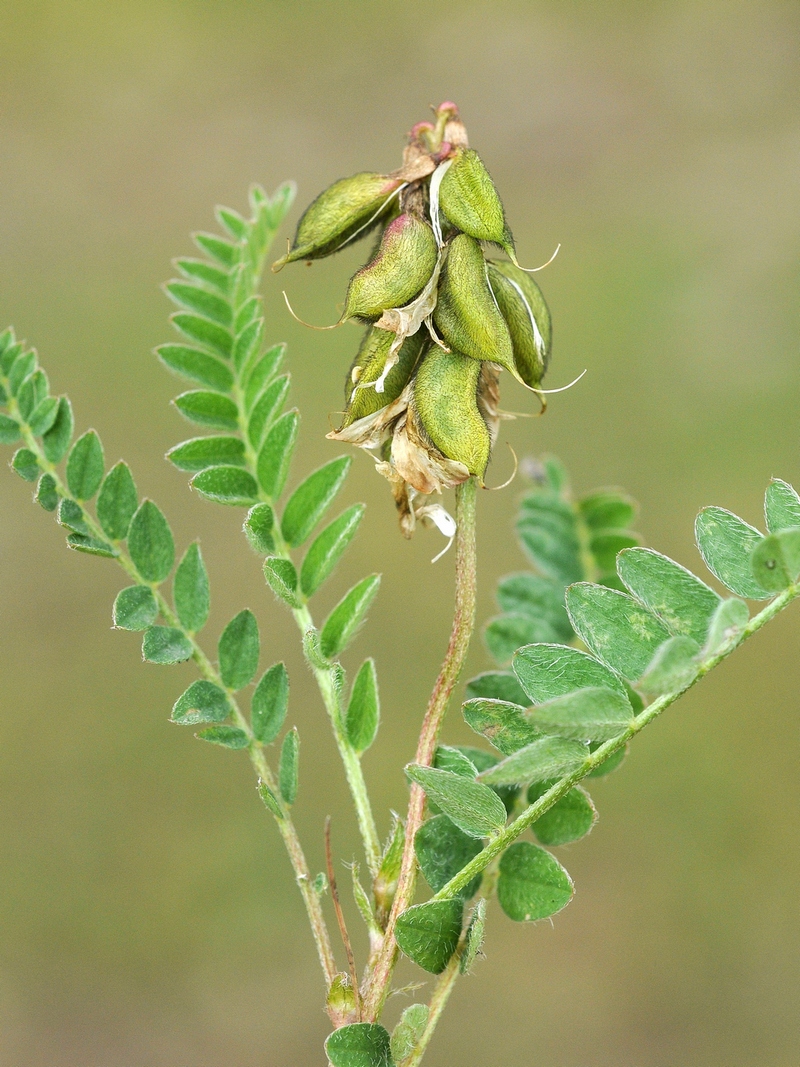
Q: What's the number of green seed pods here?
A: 7